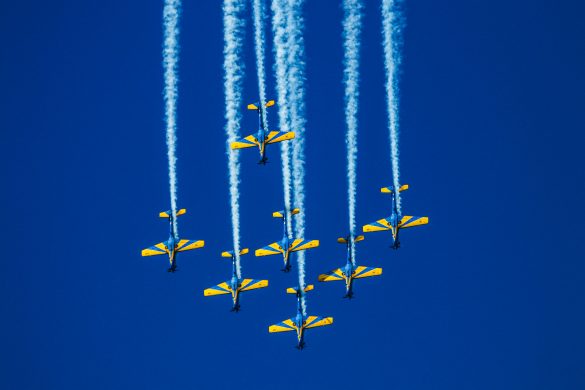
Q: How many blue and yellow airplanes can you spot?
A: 7